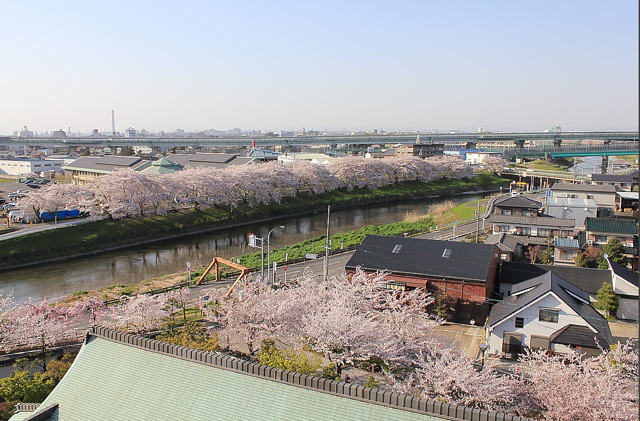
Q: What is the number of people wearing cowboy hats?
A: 0